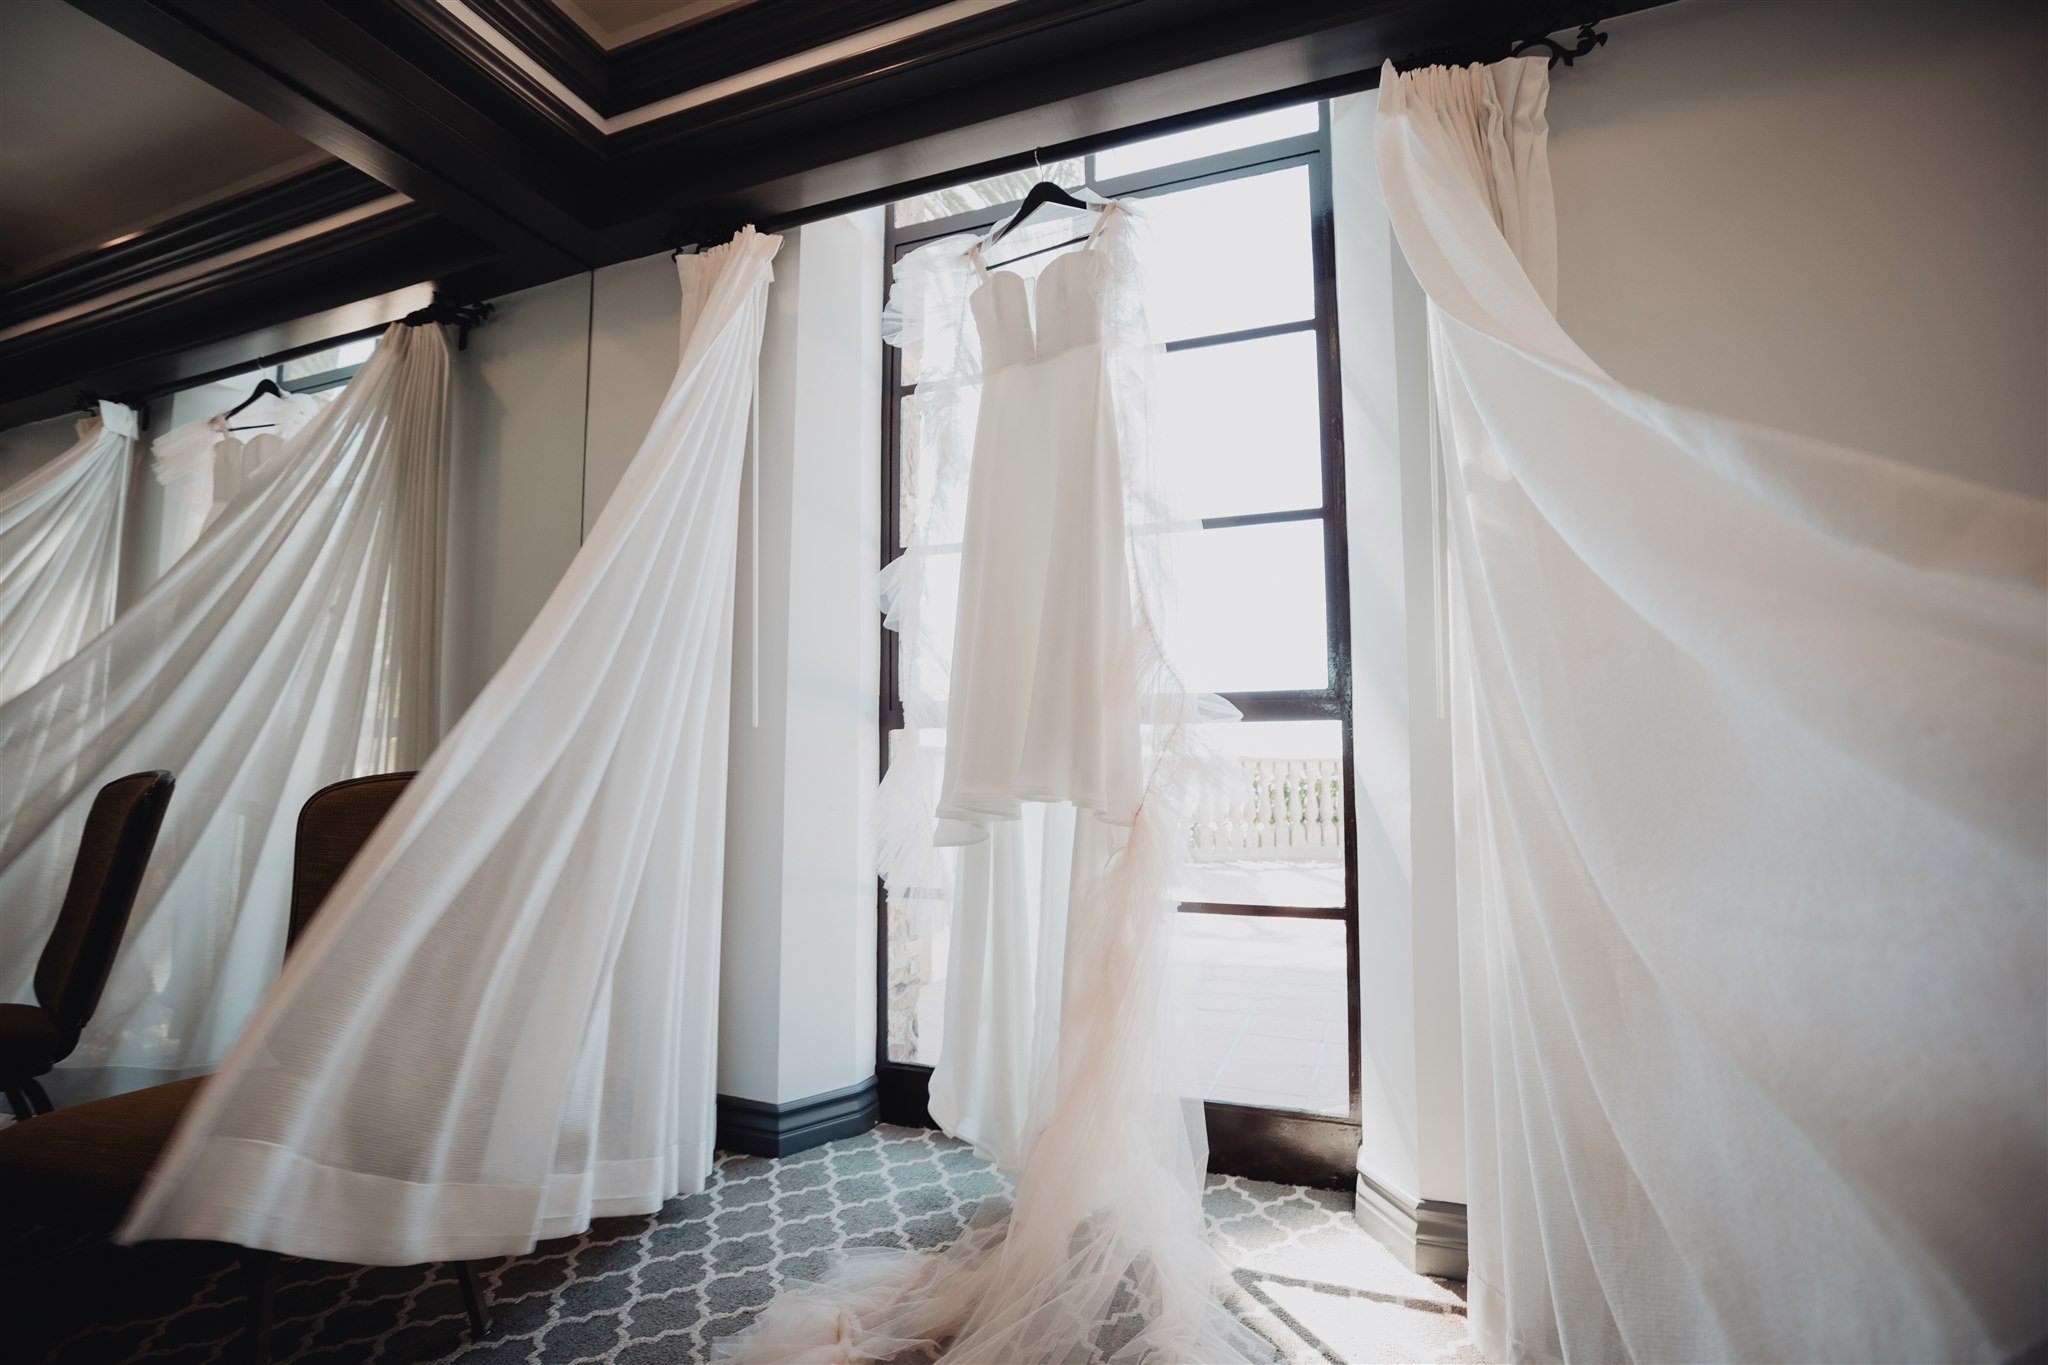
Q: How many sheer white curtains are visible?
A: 4